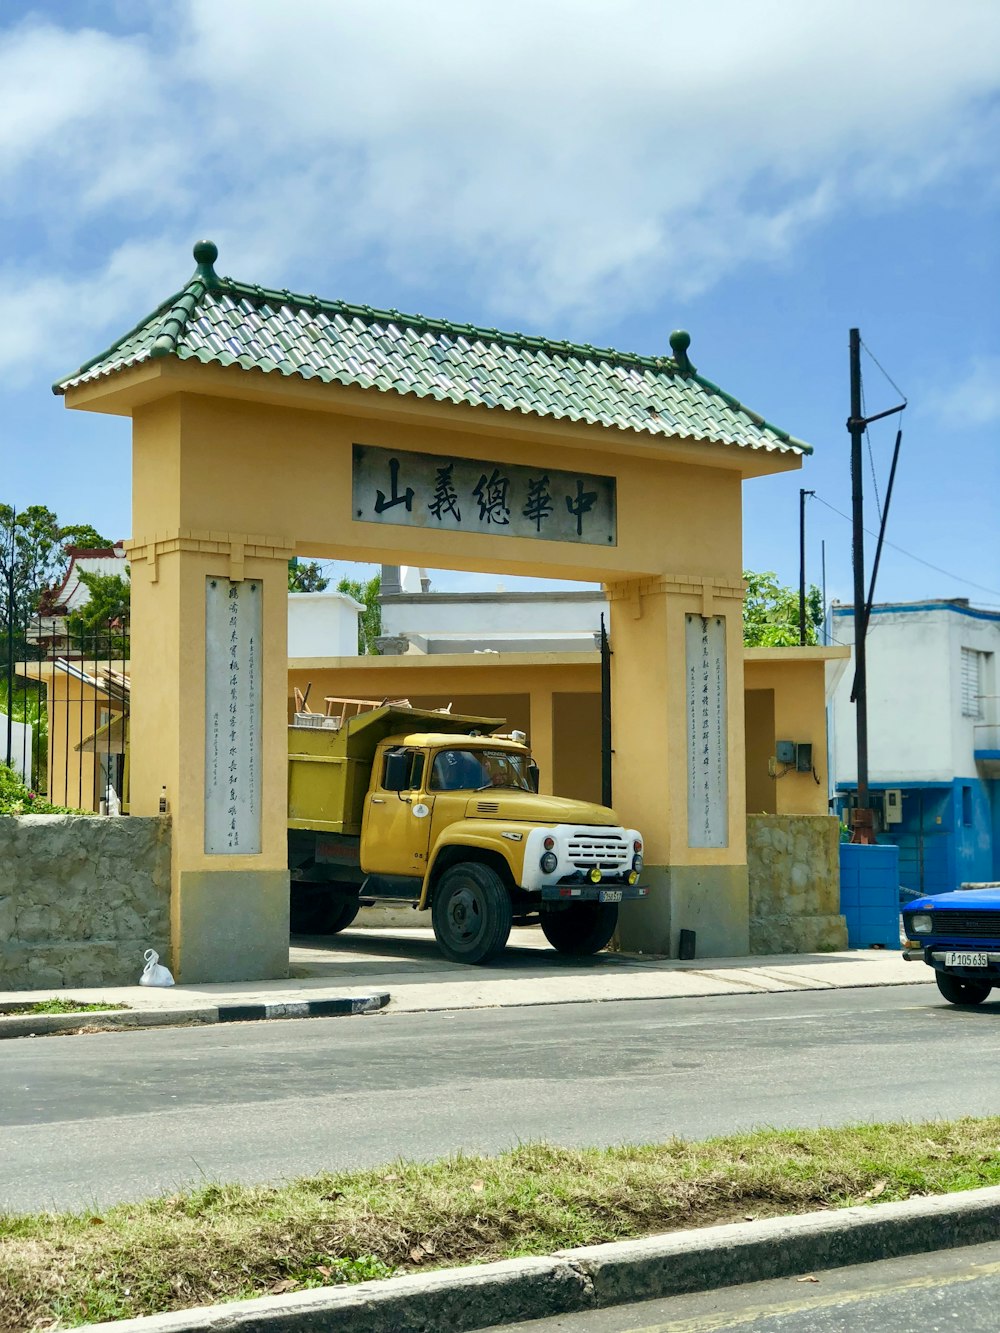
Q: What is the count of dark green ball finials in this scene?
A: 2